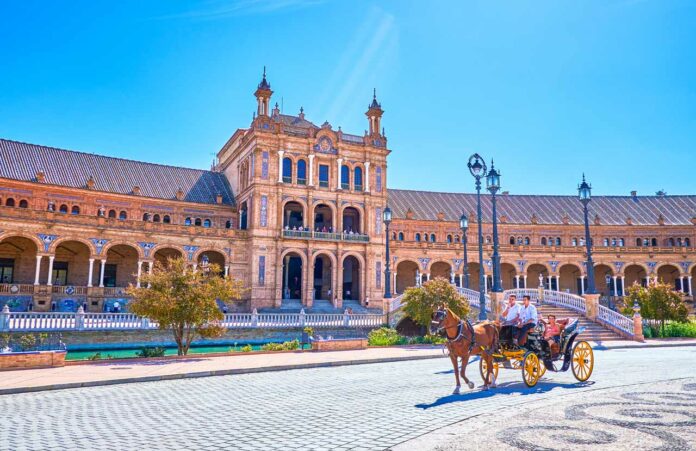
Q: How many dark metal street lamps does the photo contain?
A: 5